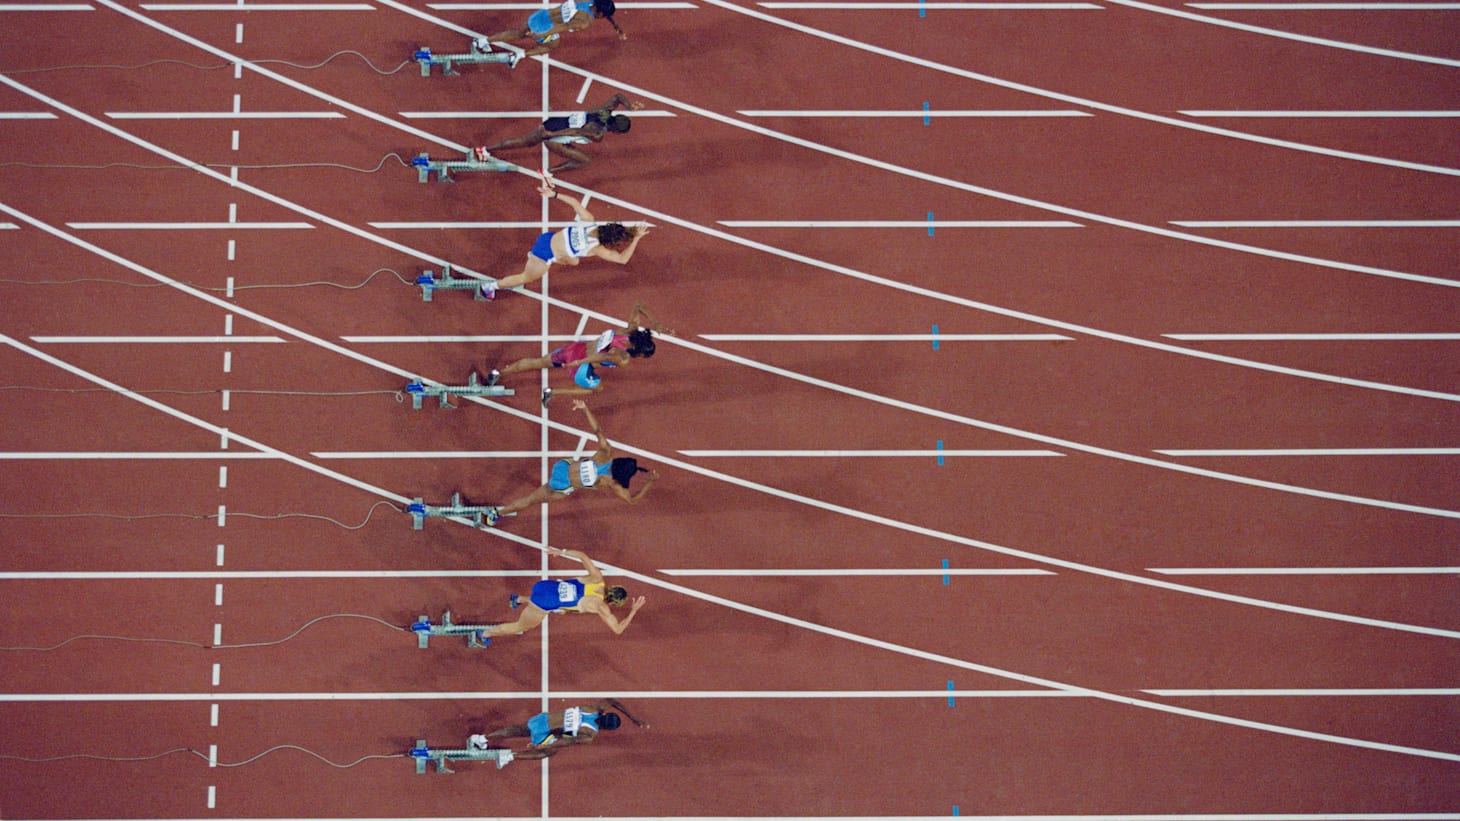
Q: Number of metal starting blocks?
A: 7